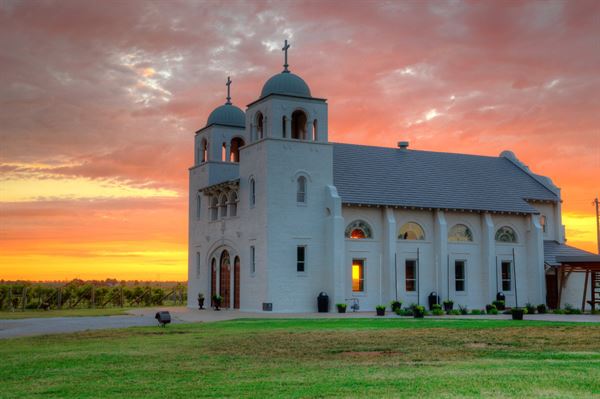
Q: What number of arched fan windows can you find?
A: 4